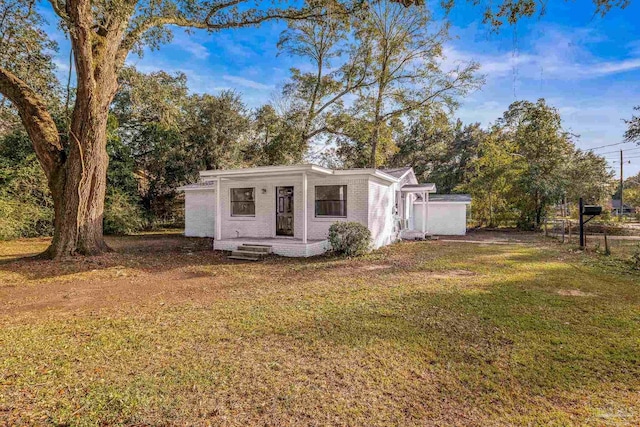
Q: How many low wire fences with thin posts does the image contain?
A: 1